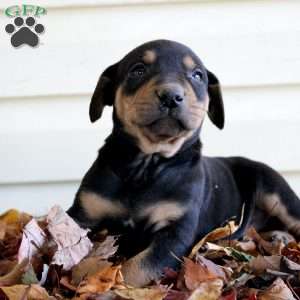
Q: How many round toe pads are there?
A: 4